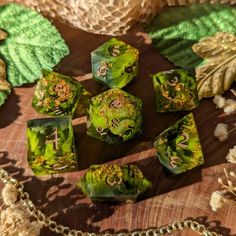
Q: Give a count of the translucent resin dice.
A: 7